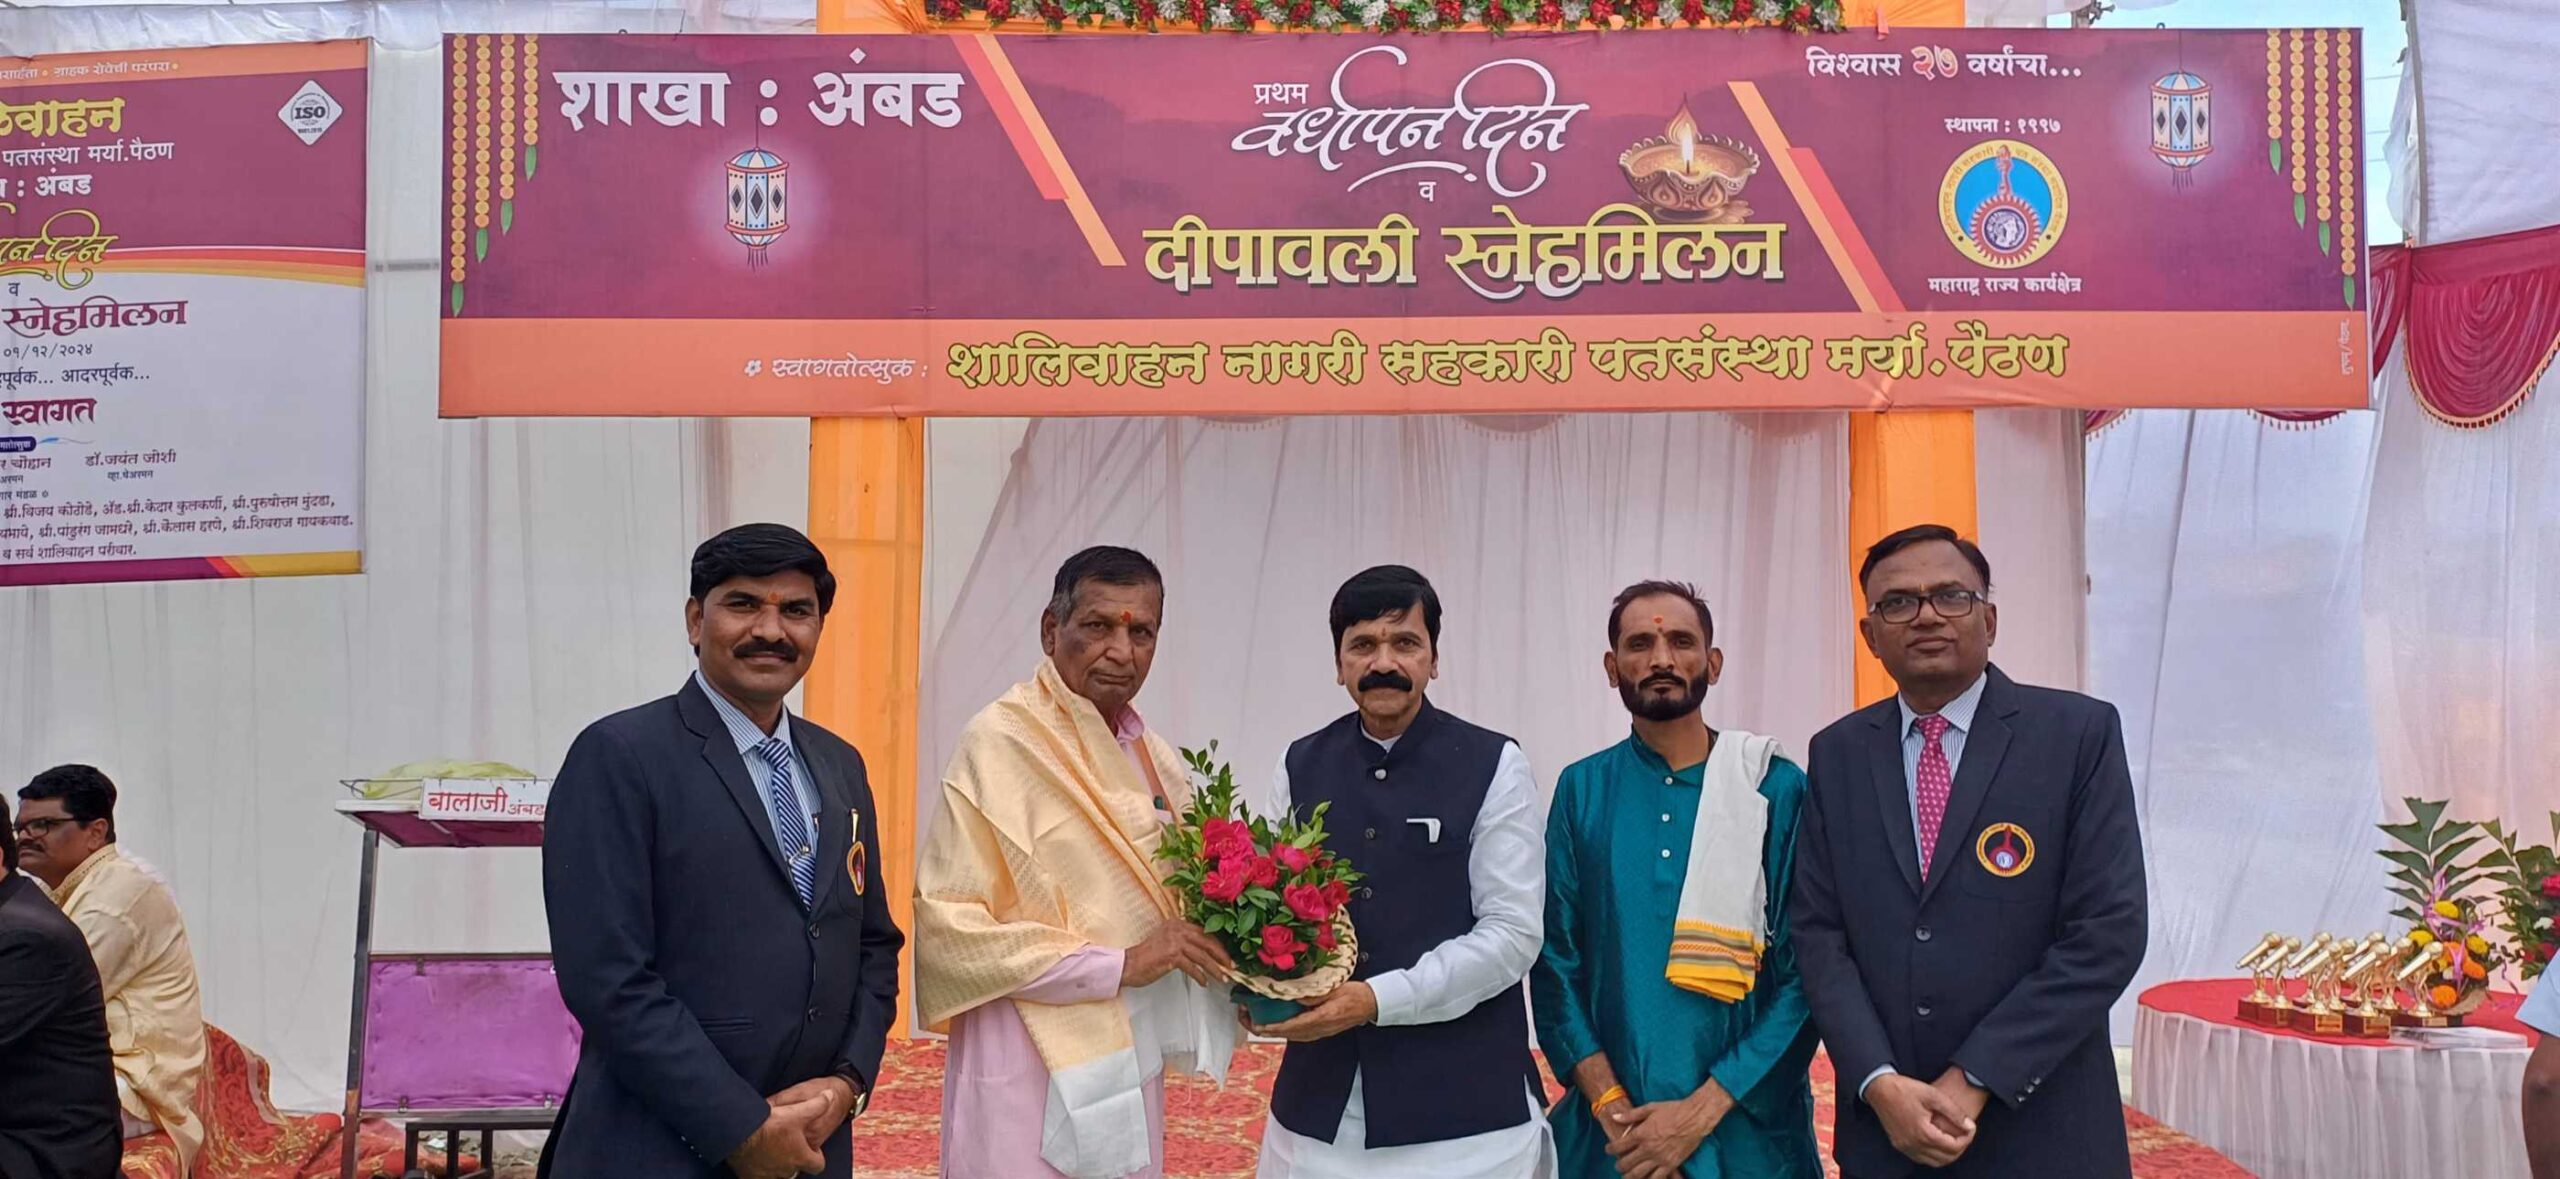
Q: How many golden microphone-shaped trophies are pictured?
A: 9